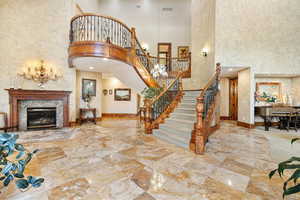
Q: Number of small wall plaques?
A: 2